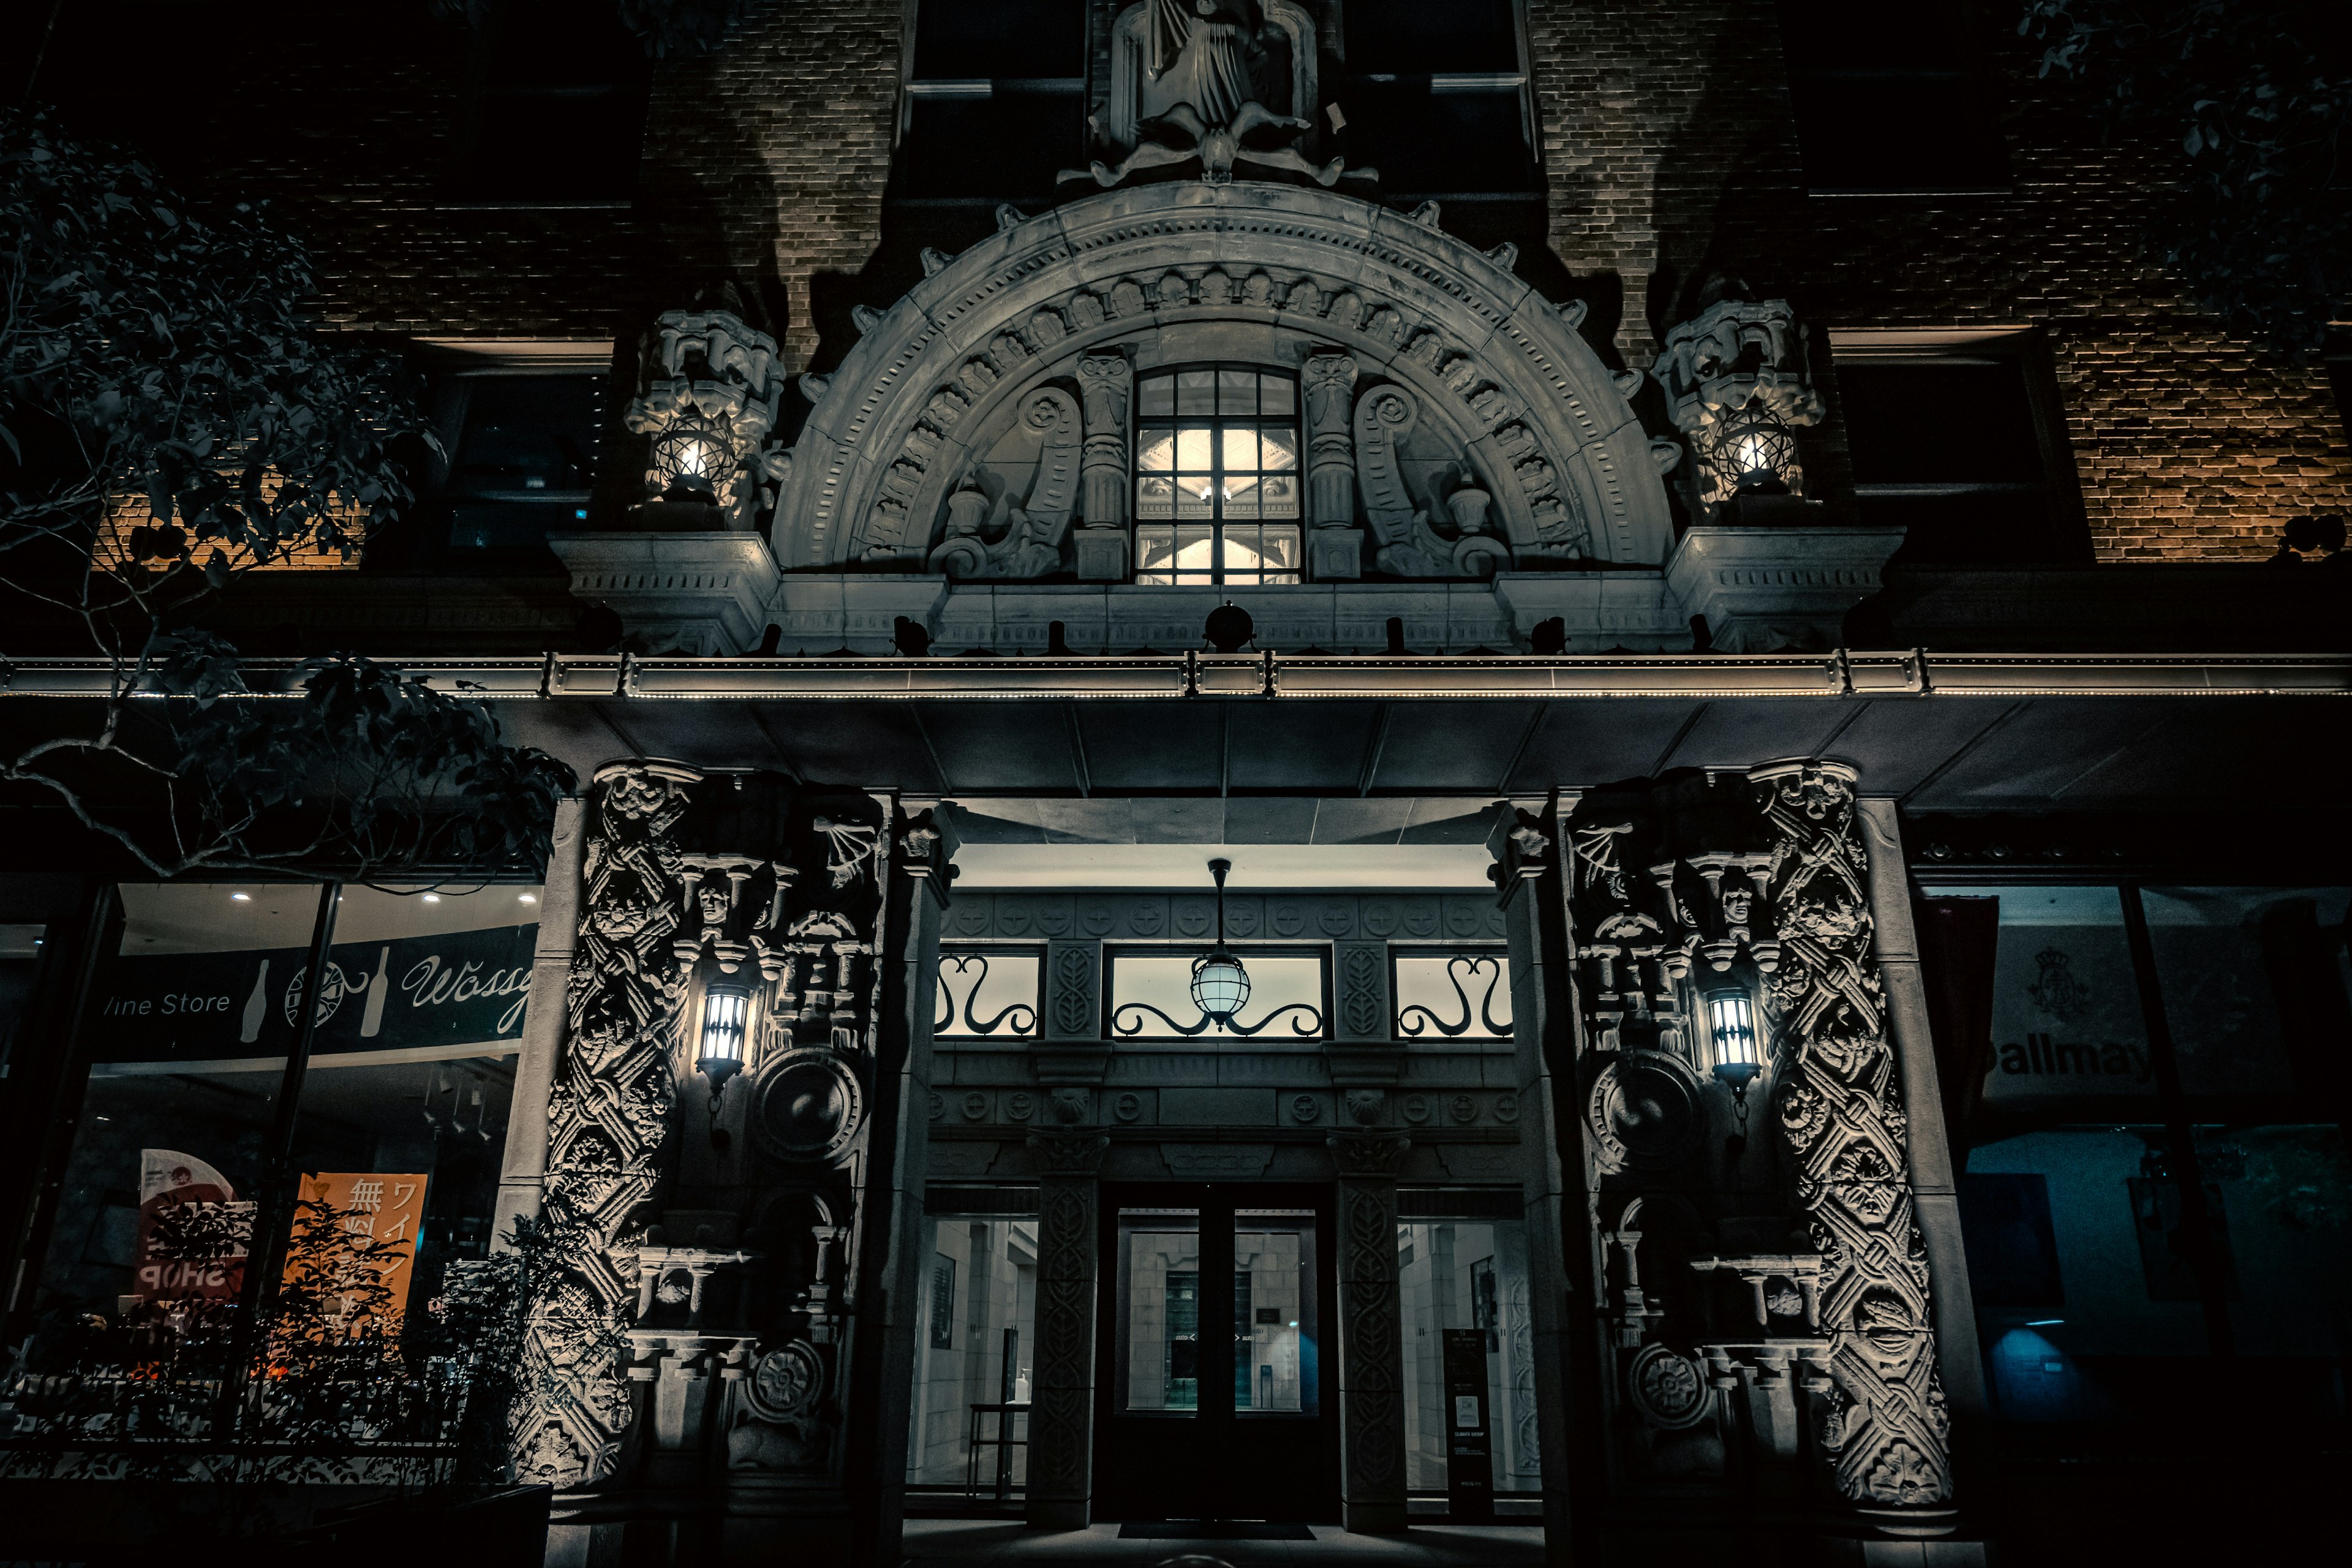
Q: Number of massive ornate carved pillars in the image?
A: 2